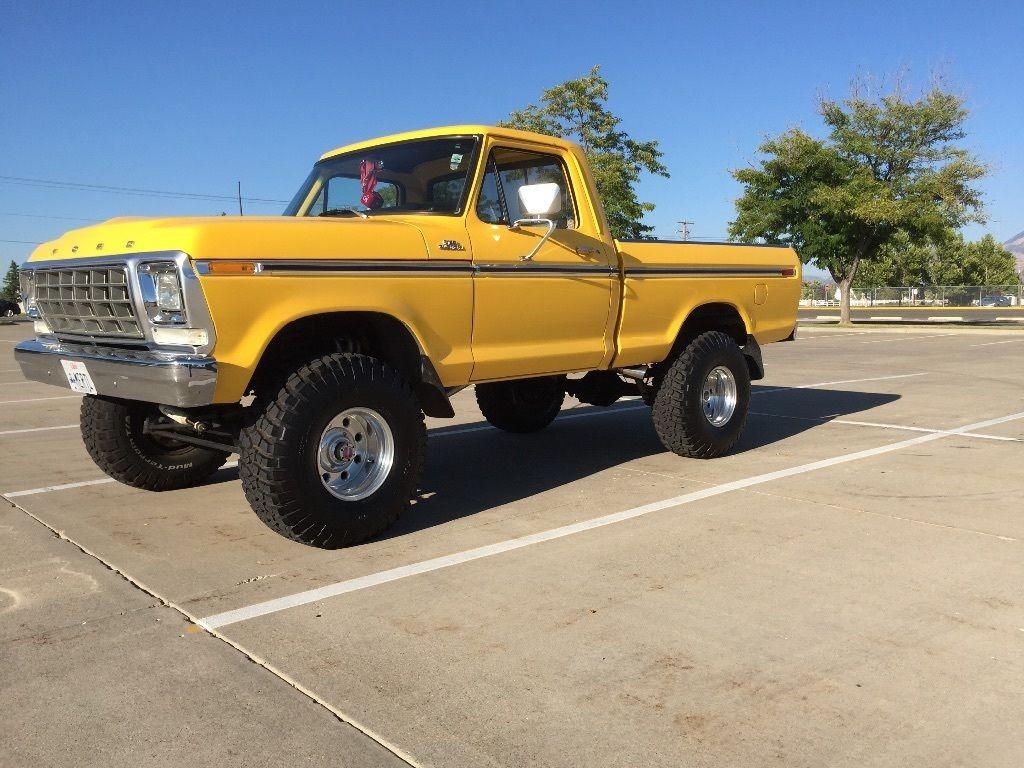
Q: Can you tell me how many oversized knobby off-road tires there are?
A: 4